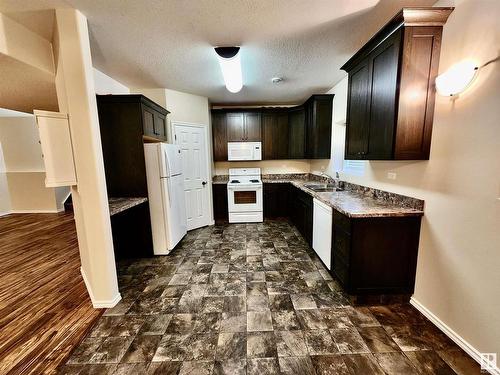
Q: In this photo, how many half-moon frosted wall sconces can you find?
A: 1